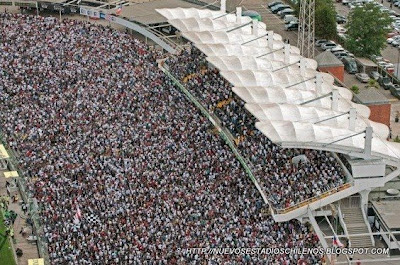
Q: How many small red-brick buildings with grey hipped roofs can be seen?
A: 2